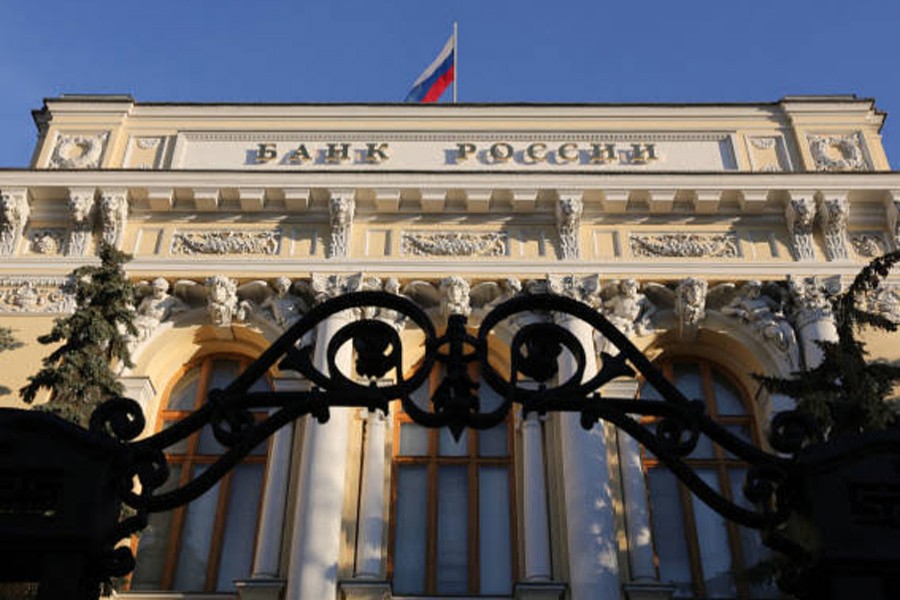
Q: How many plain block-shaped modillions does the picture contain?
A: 12